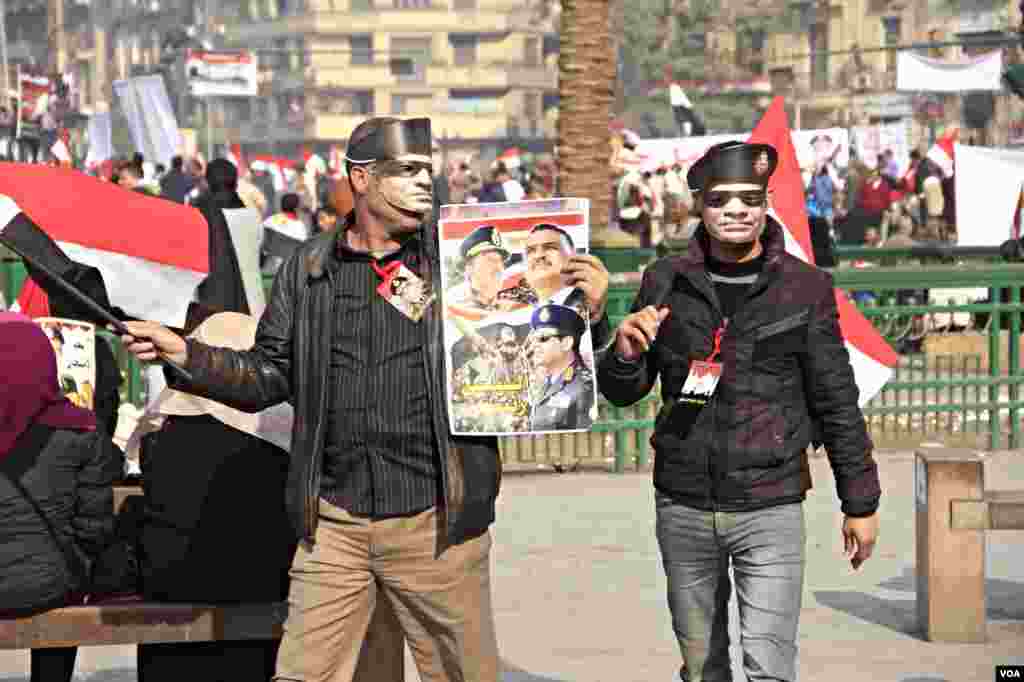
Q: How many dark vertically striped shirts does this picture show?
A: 1